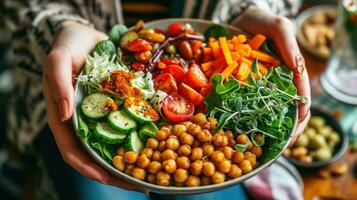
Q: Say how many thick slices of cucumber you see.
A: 5